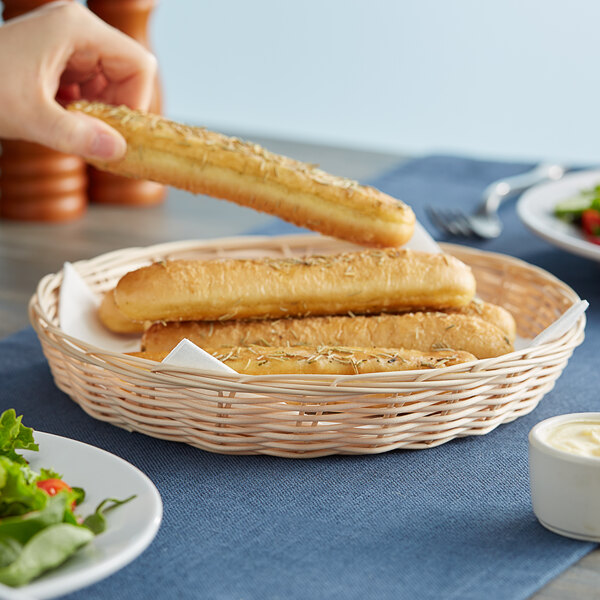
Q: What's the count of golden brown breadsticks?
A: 5